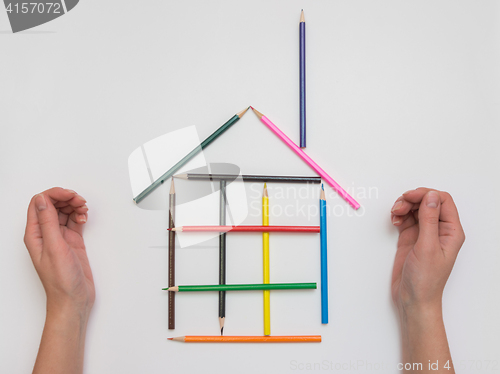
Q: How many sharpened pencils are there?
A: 11